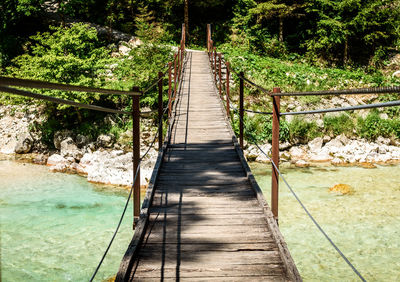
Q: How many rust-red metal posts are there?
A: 14